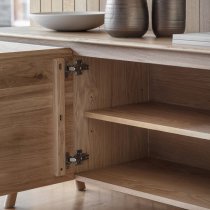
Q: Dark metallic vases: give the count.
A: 2